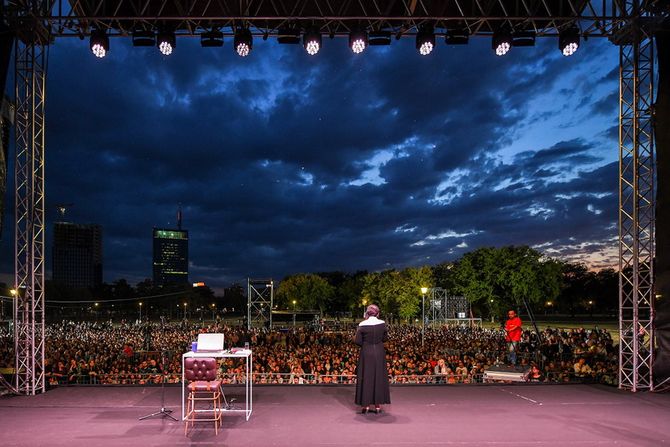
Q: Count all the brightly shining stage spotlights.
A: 8